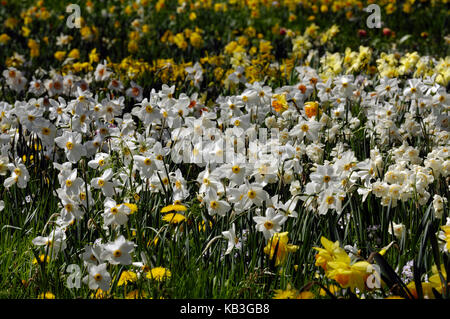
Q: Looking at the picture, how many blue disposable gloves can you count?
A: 0